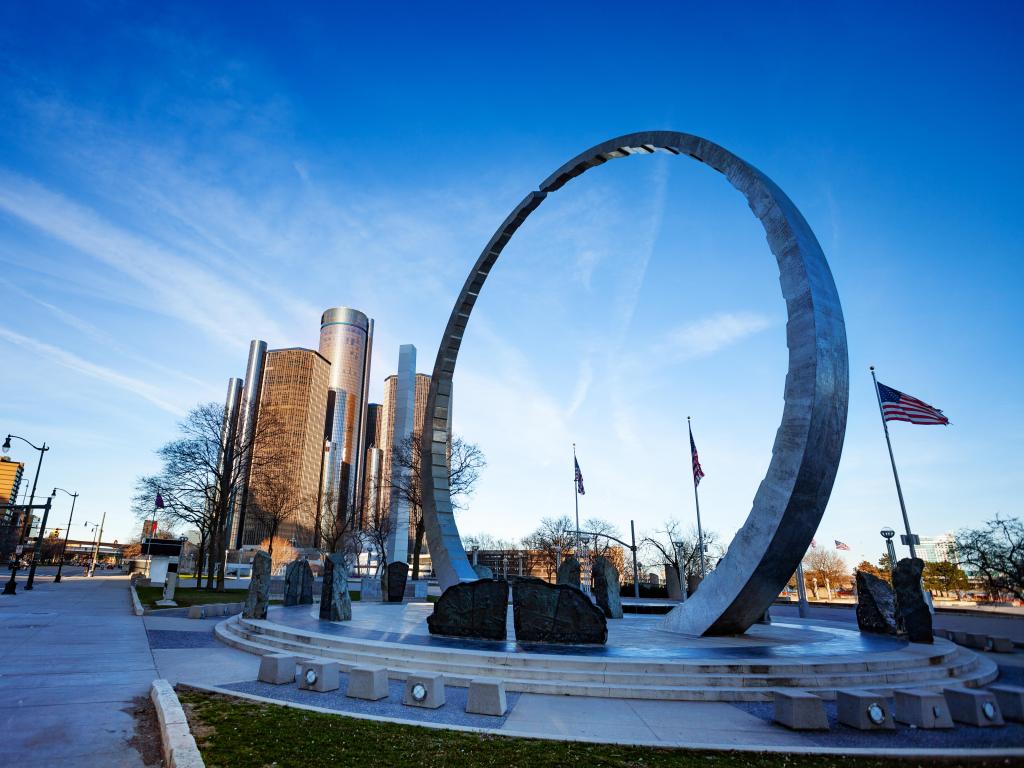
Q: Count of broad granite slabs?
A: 2